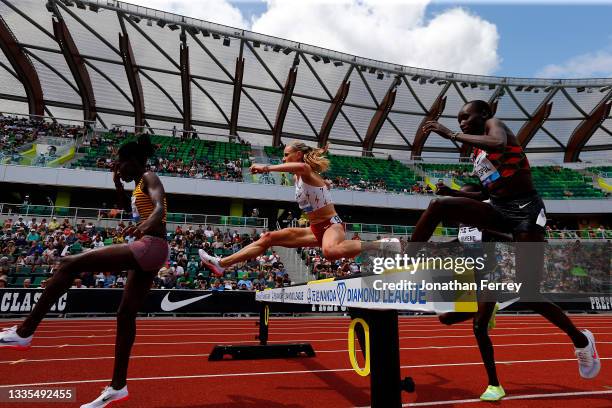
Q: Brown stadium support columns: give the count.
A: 12